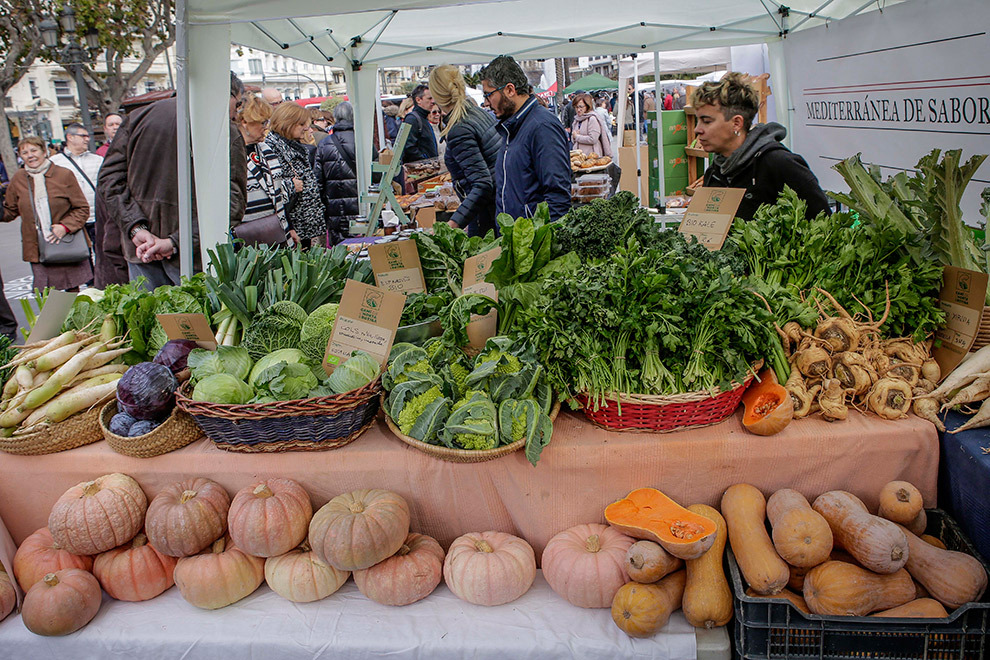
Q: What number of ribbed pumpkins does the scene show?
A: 13